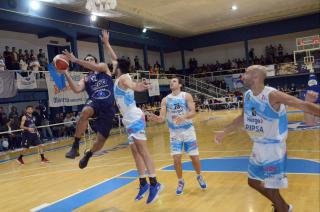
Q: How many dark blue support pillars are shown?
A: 6